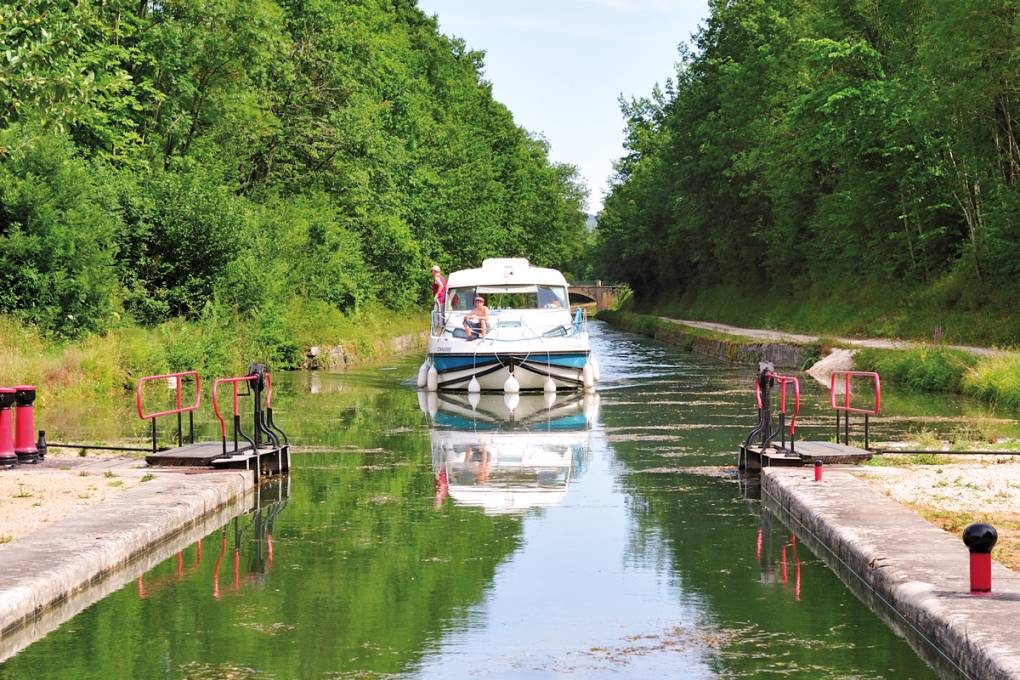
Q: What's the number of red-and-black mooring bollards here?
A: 4